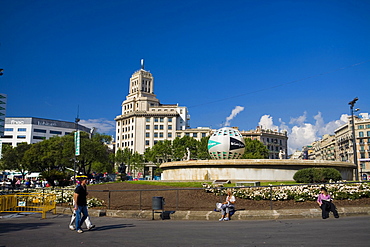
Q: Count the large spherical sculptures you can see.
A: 1